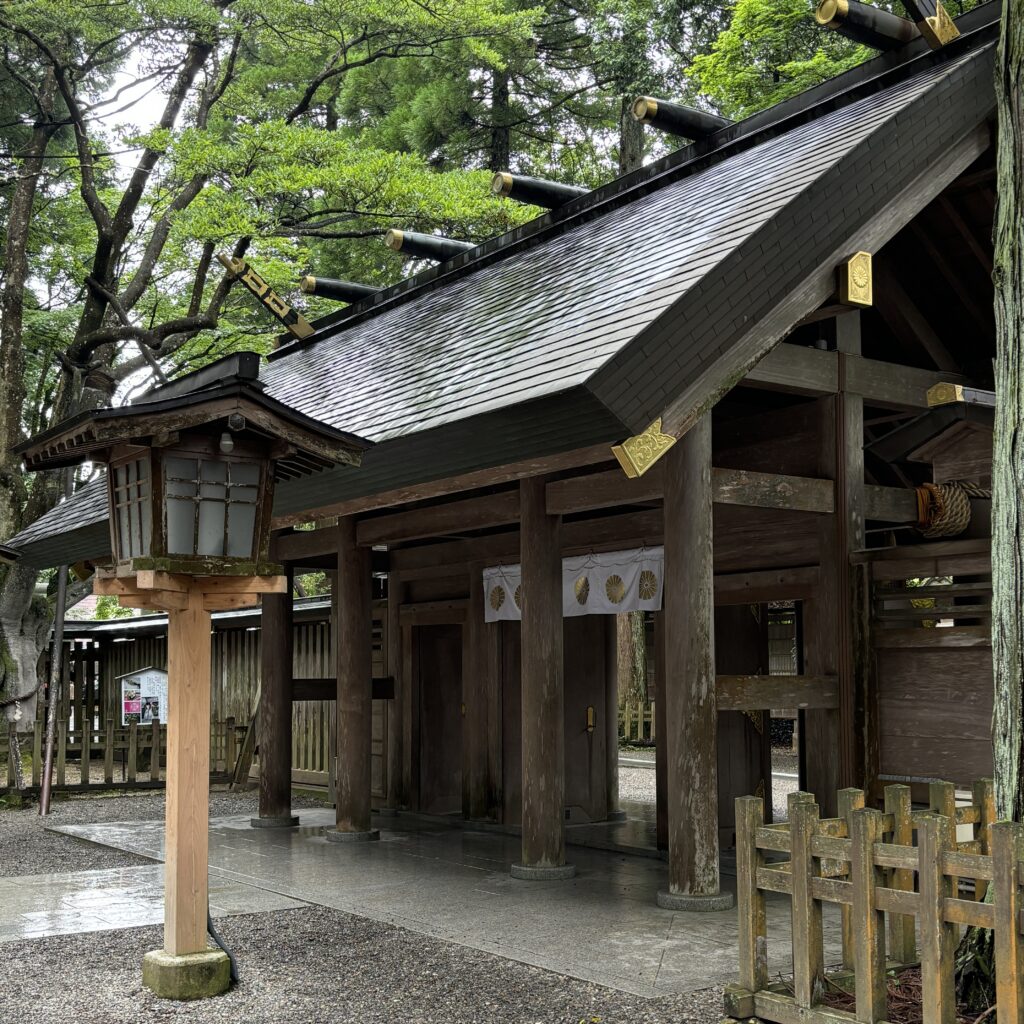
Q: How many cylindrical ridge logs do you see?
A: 5